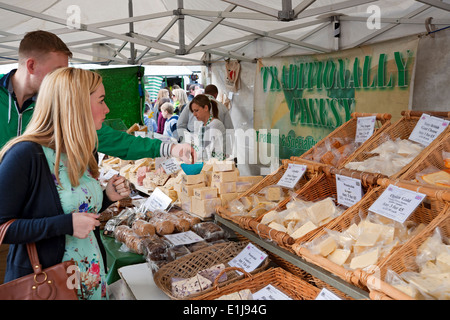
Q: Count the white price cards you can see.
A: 11